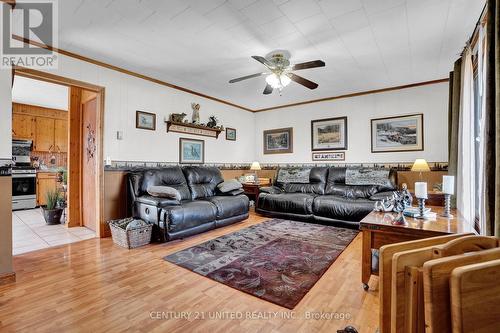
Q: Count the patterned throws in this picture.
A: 2